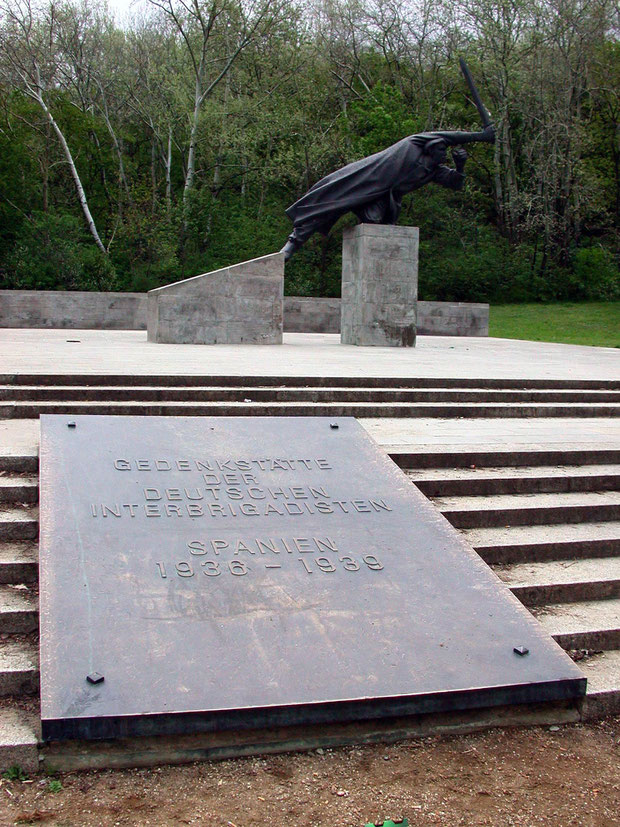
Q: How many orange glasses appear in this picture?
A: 0